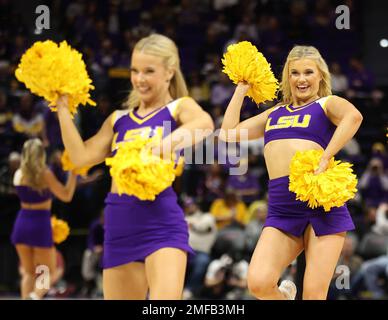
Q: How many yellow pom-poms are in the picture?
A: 6